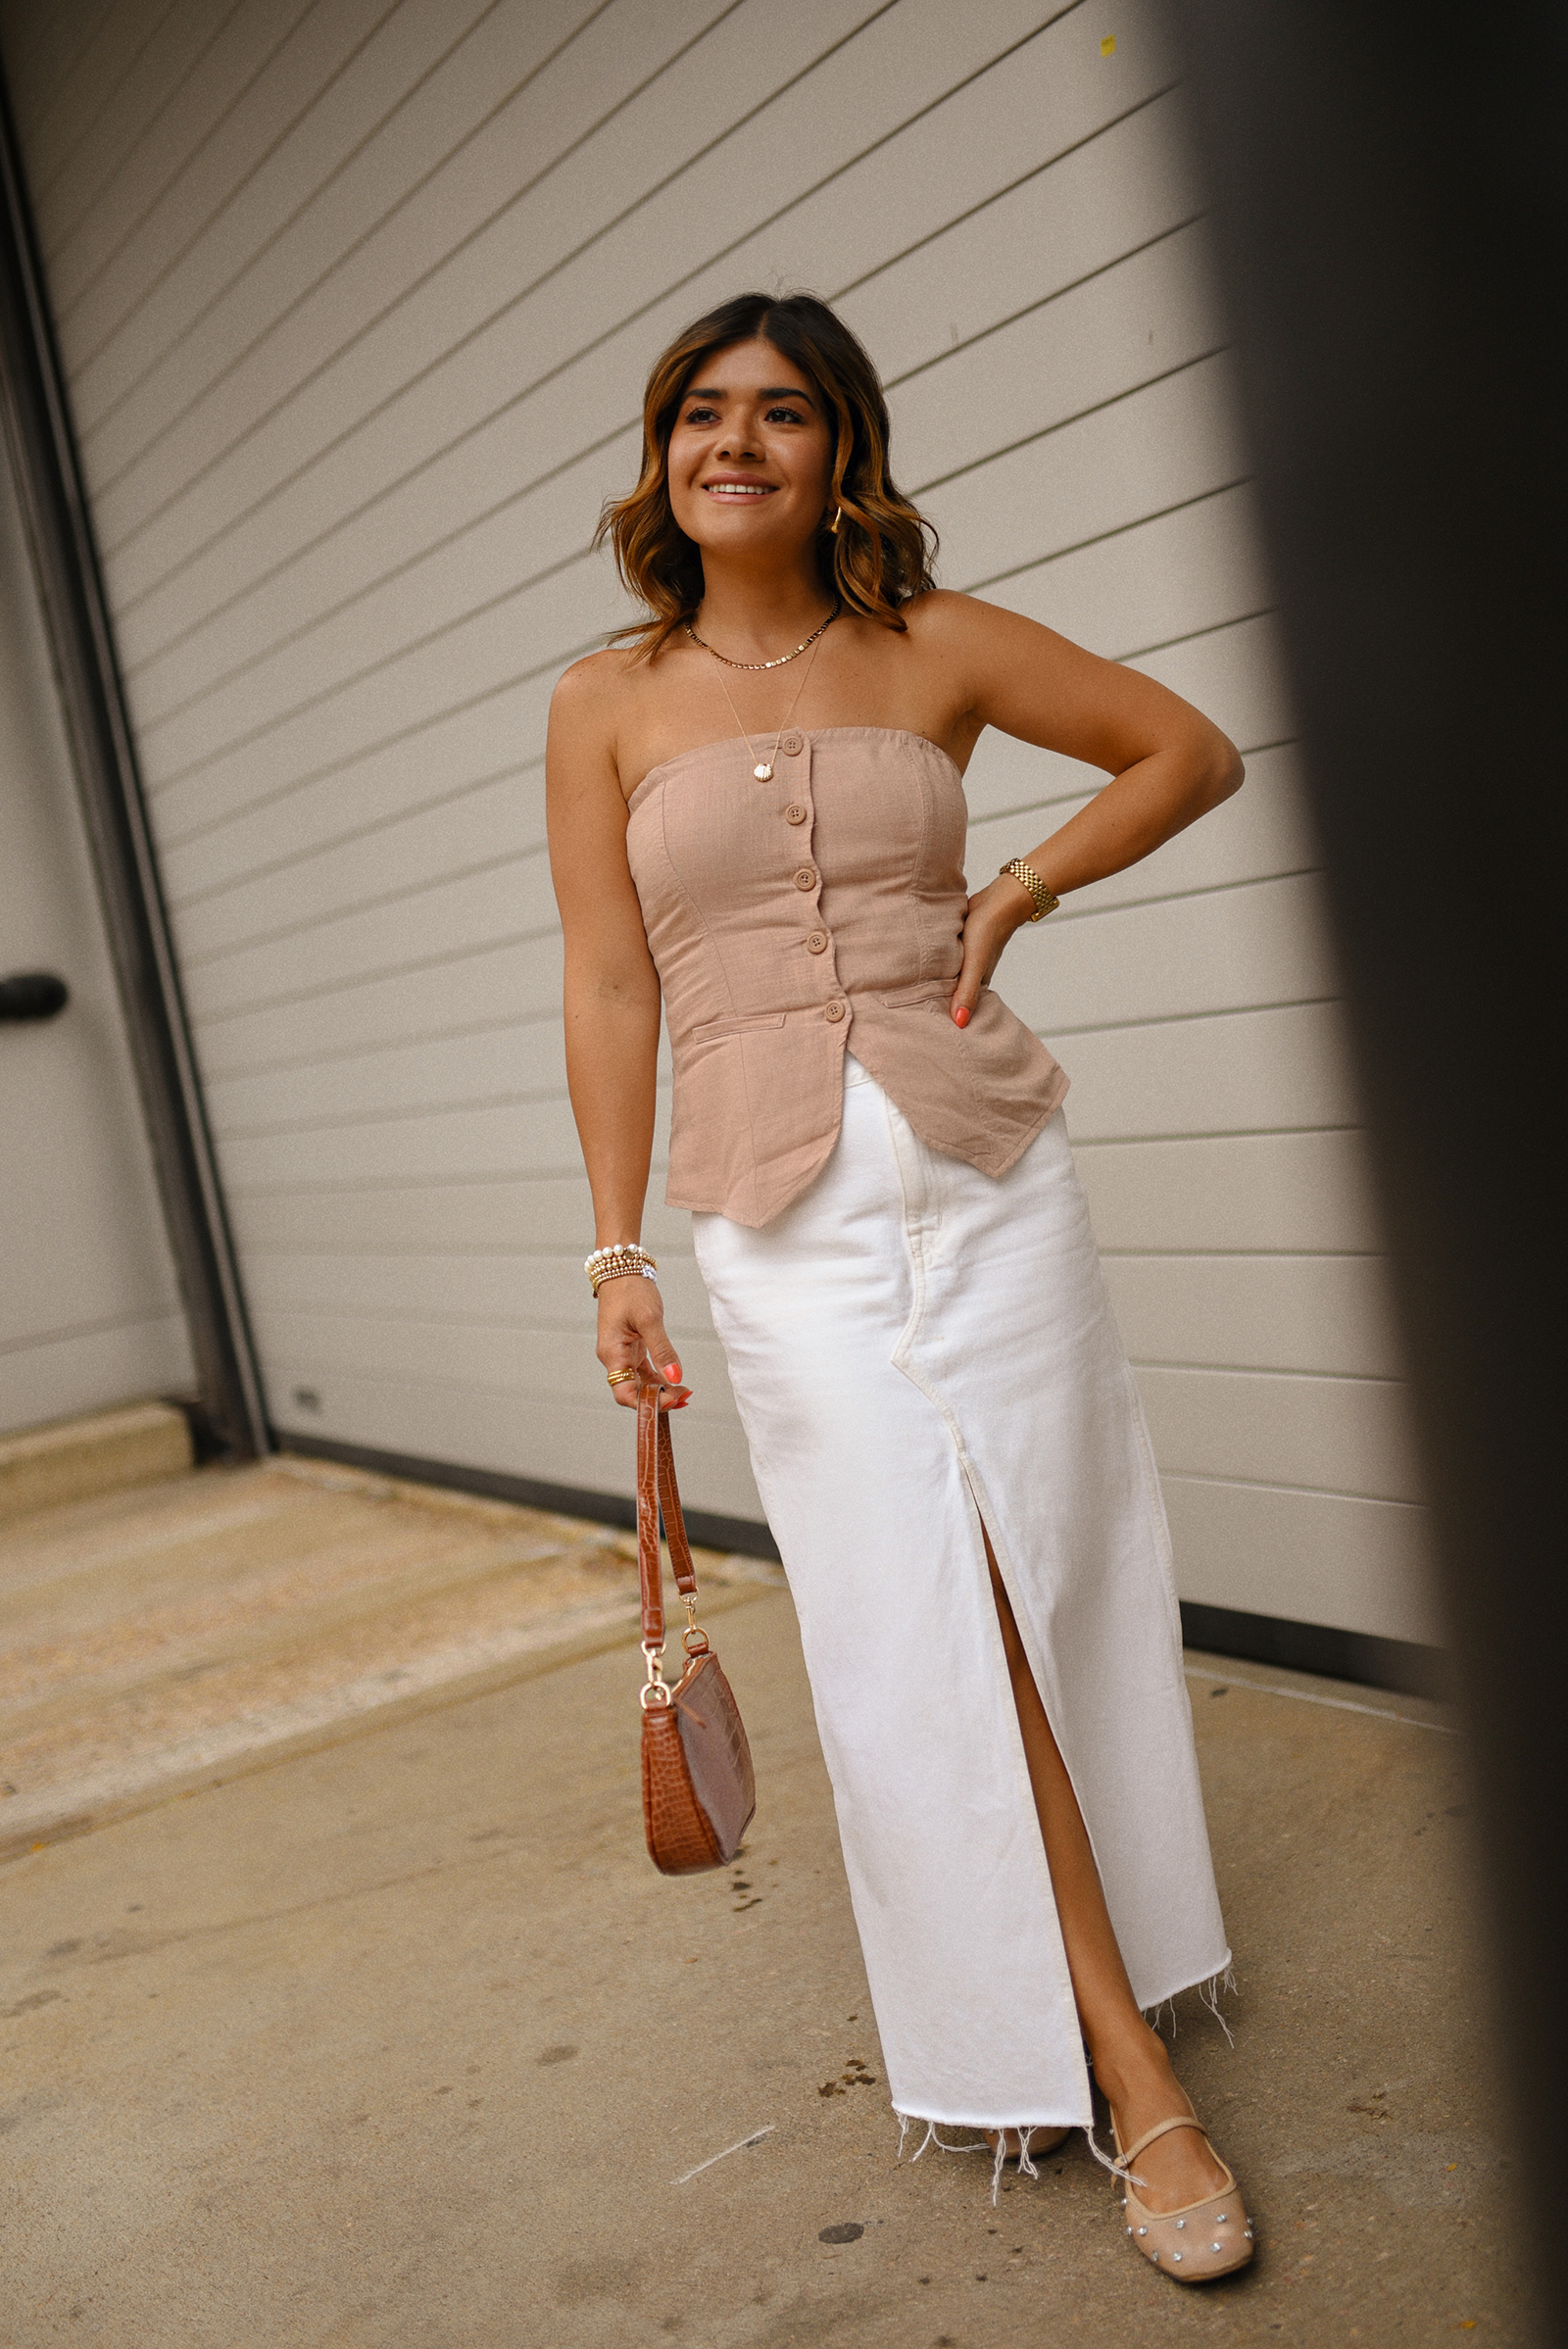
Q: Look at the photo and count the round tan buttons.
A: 5